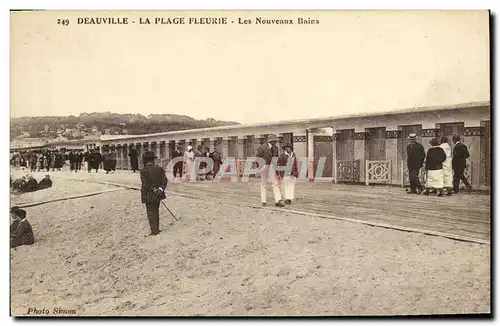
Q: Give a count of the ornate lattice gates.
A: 2